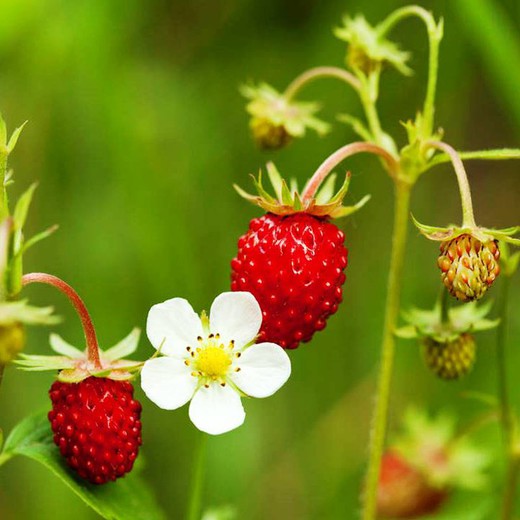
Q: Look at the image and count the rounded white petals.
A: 5